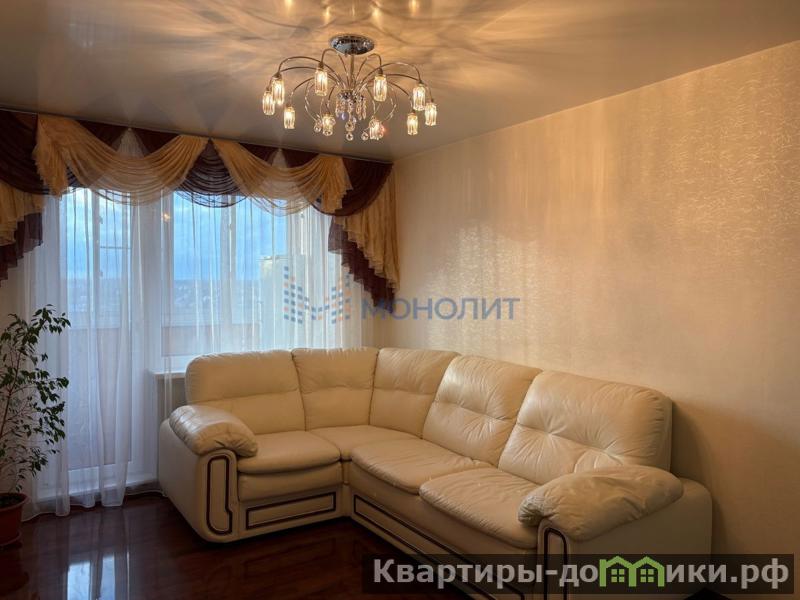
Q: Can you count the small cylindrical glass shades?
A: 10